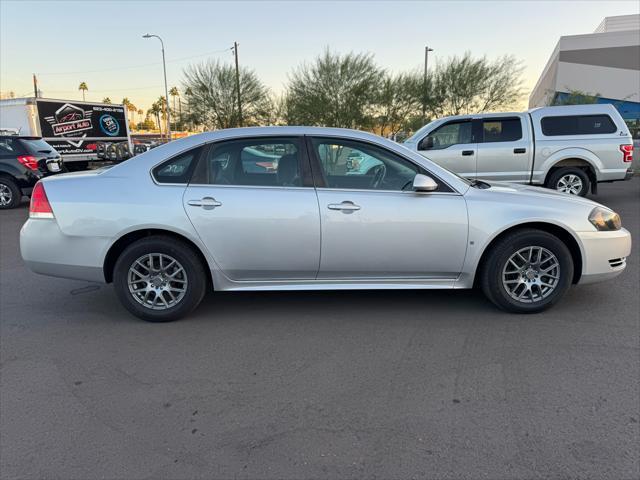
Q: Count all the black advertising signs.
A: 1